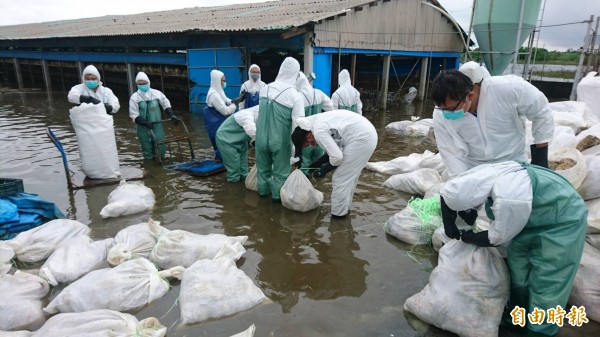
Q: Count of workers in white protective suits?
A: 11